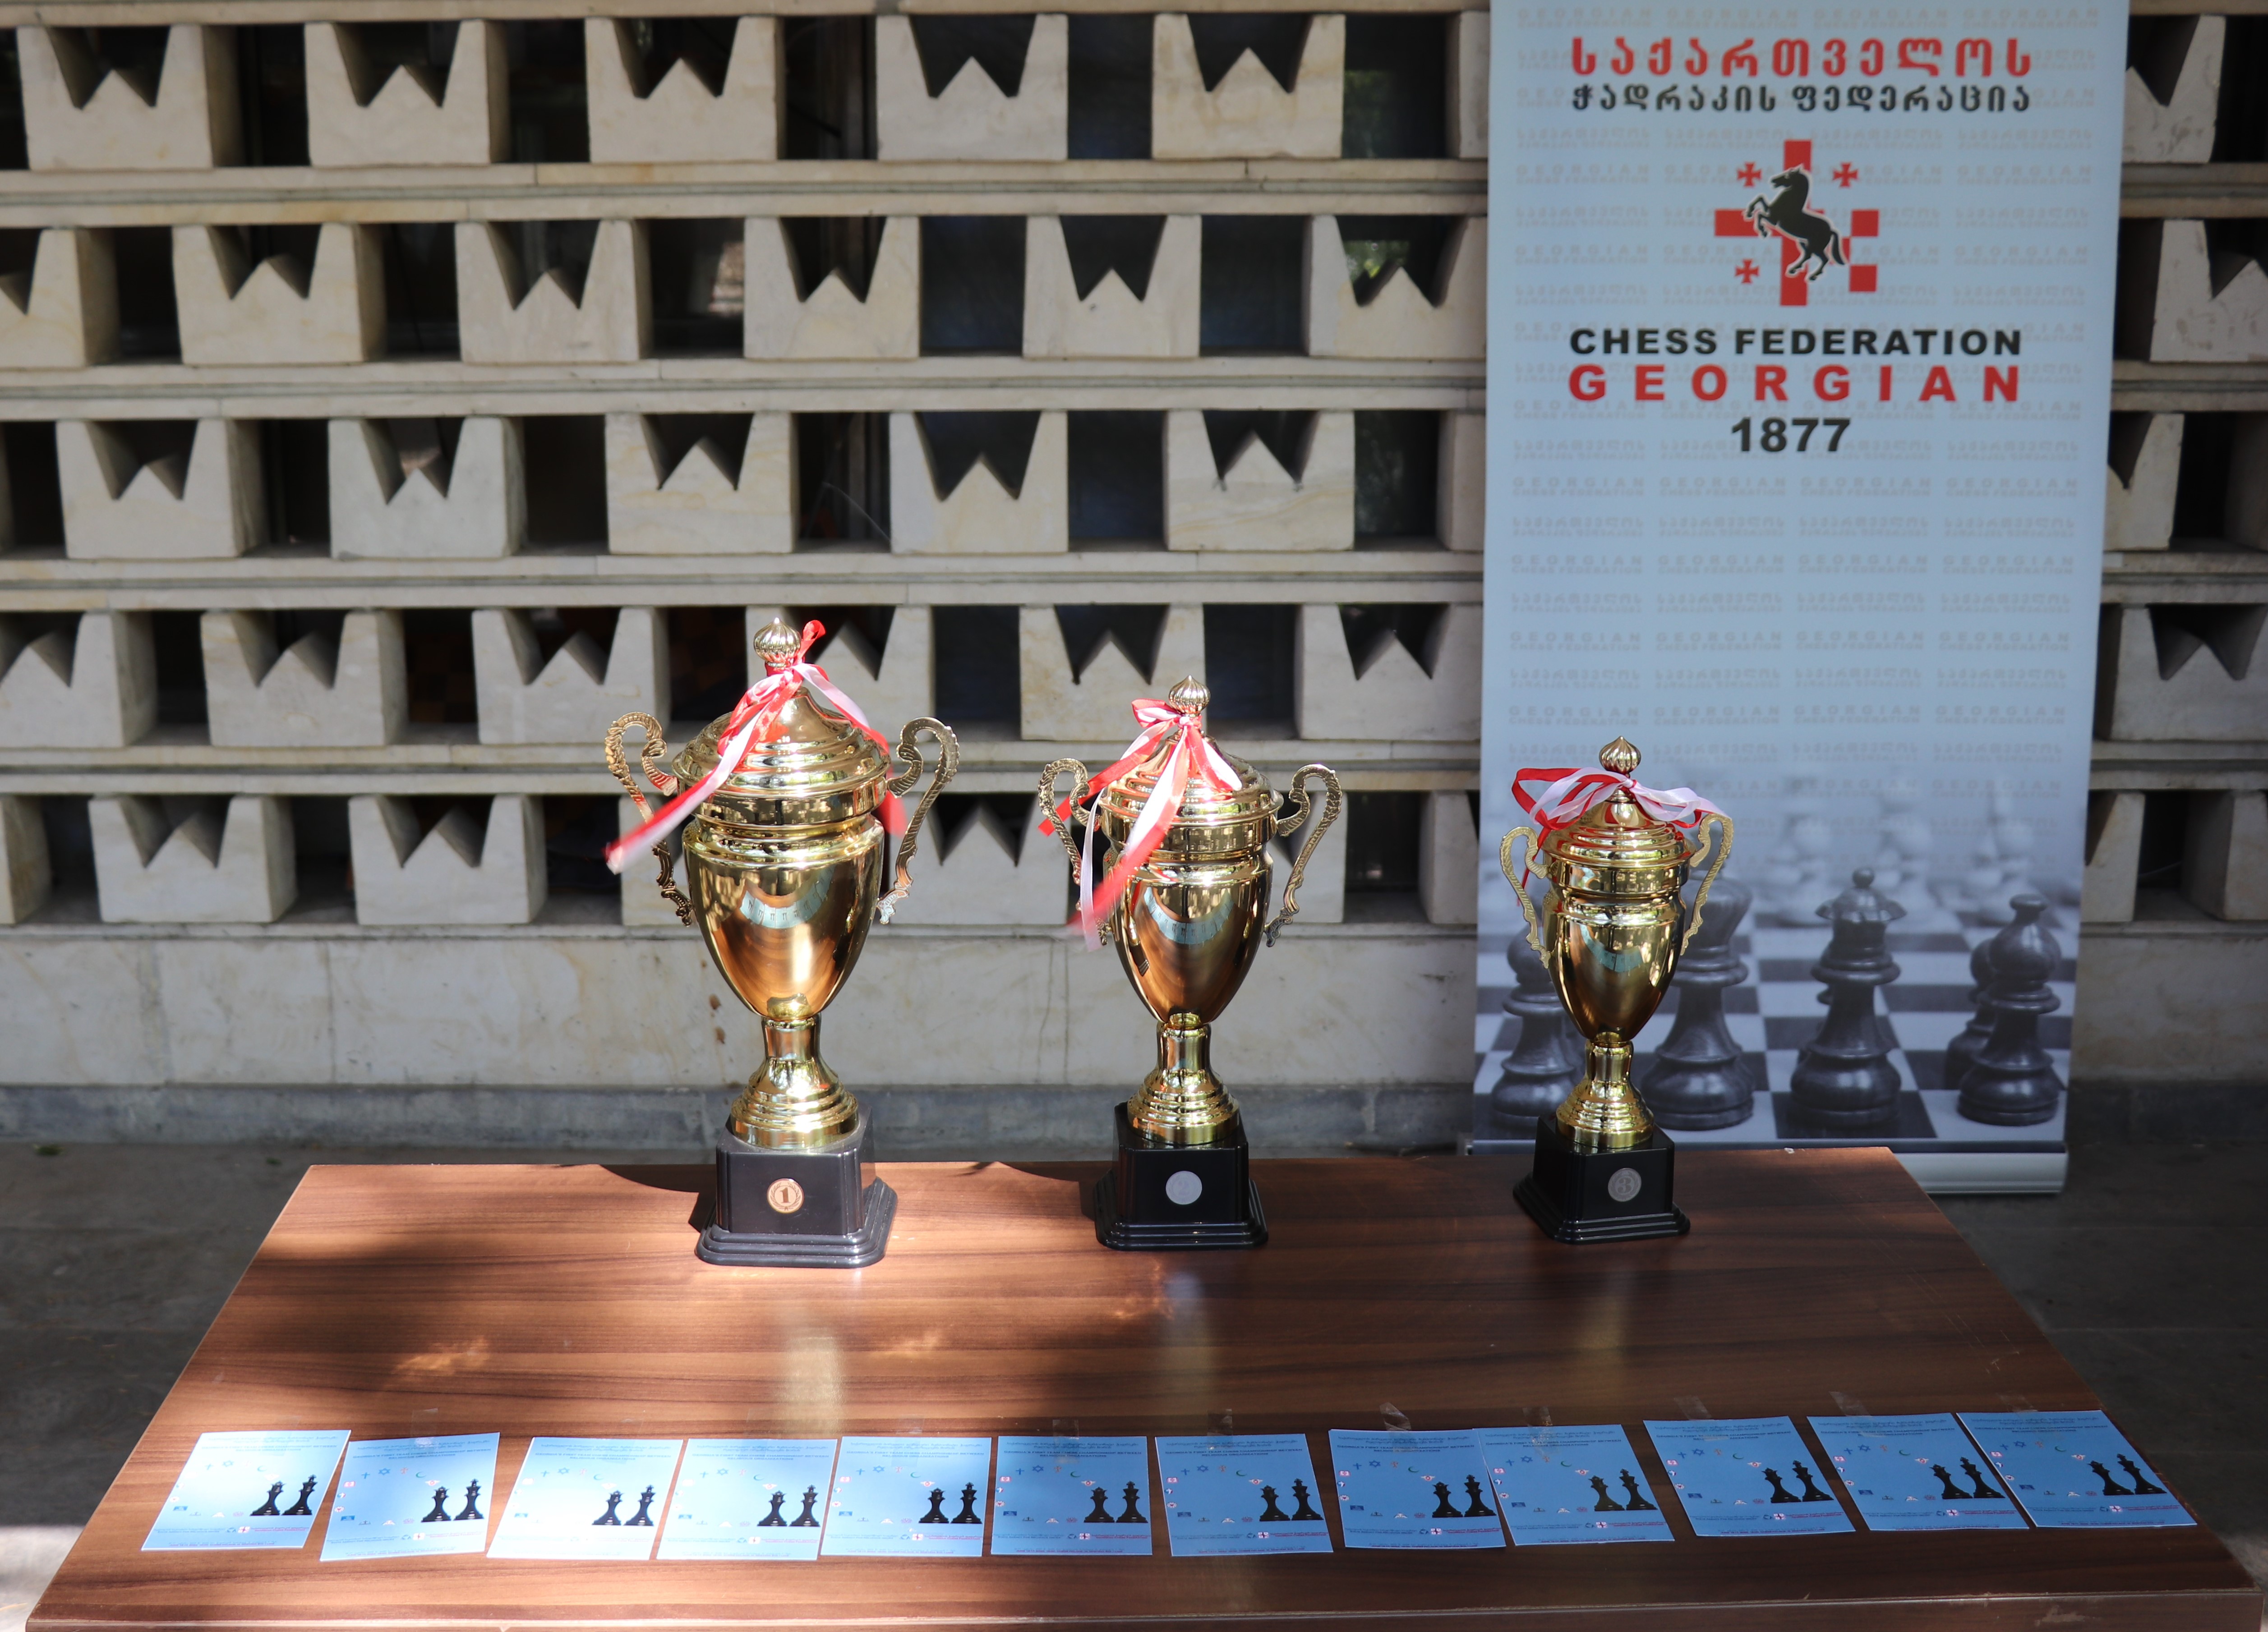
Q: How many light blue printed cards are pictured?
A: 12